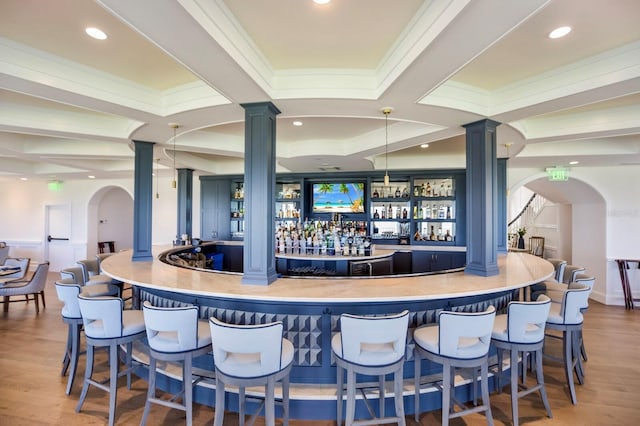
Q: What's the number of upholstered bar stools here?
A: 14